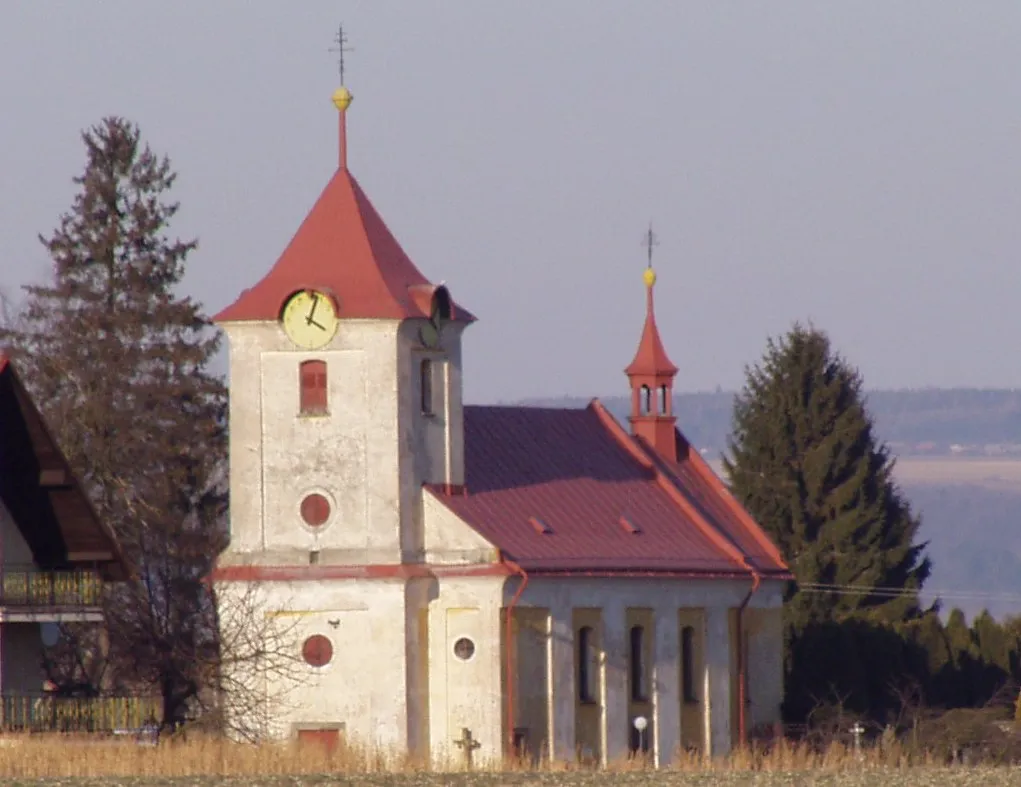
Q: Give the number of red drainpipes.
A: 2